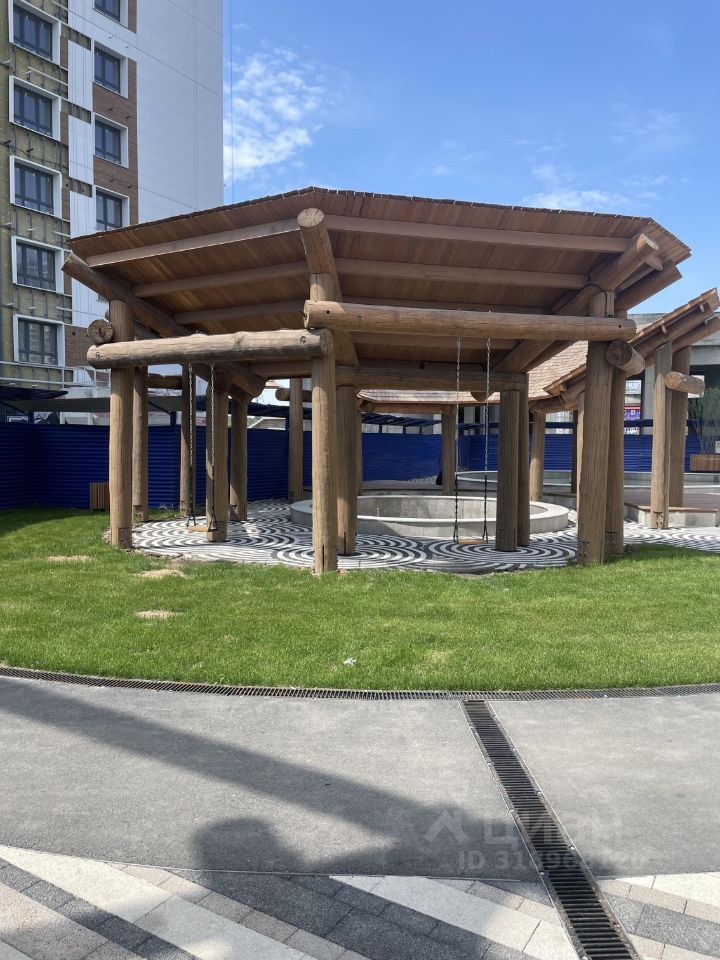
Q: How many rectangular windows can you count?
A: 9